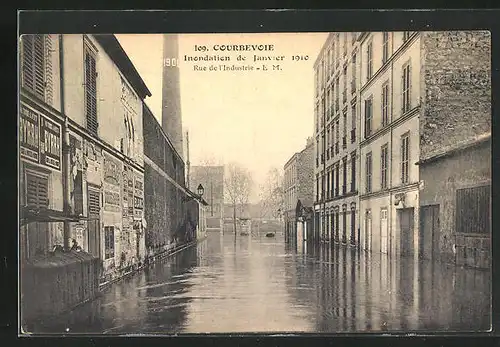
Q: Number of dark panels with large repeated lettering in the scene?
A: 2